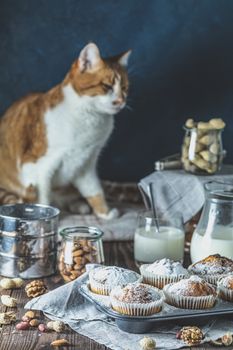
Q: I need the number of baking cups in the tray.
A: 6